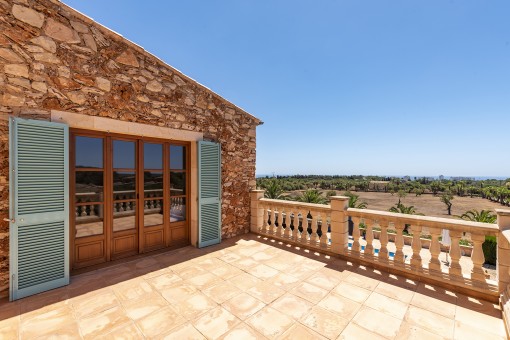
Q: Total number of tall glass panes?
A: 4